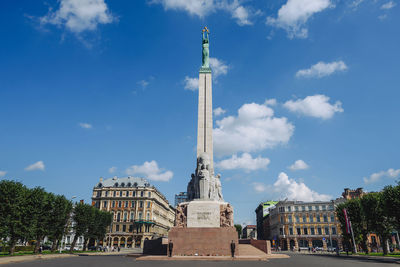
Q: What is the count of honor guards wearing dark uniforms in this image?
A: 2